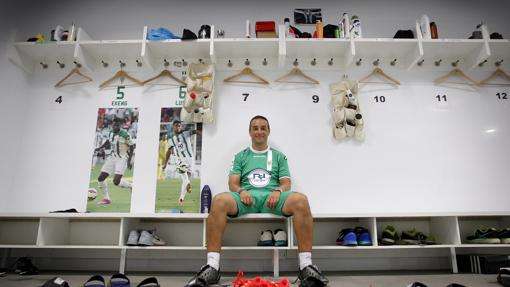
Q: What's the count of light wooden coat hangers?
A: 8